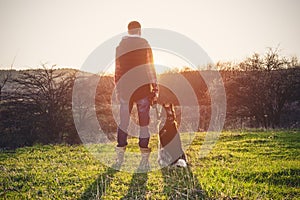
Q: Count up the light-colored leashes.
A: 1